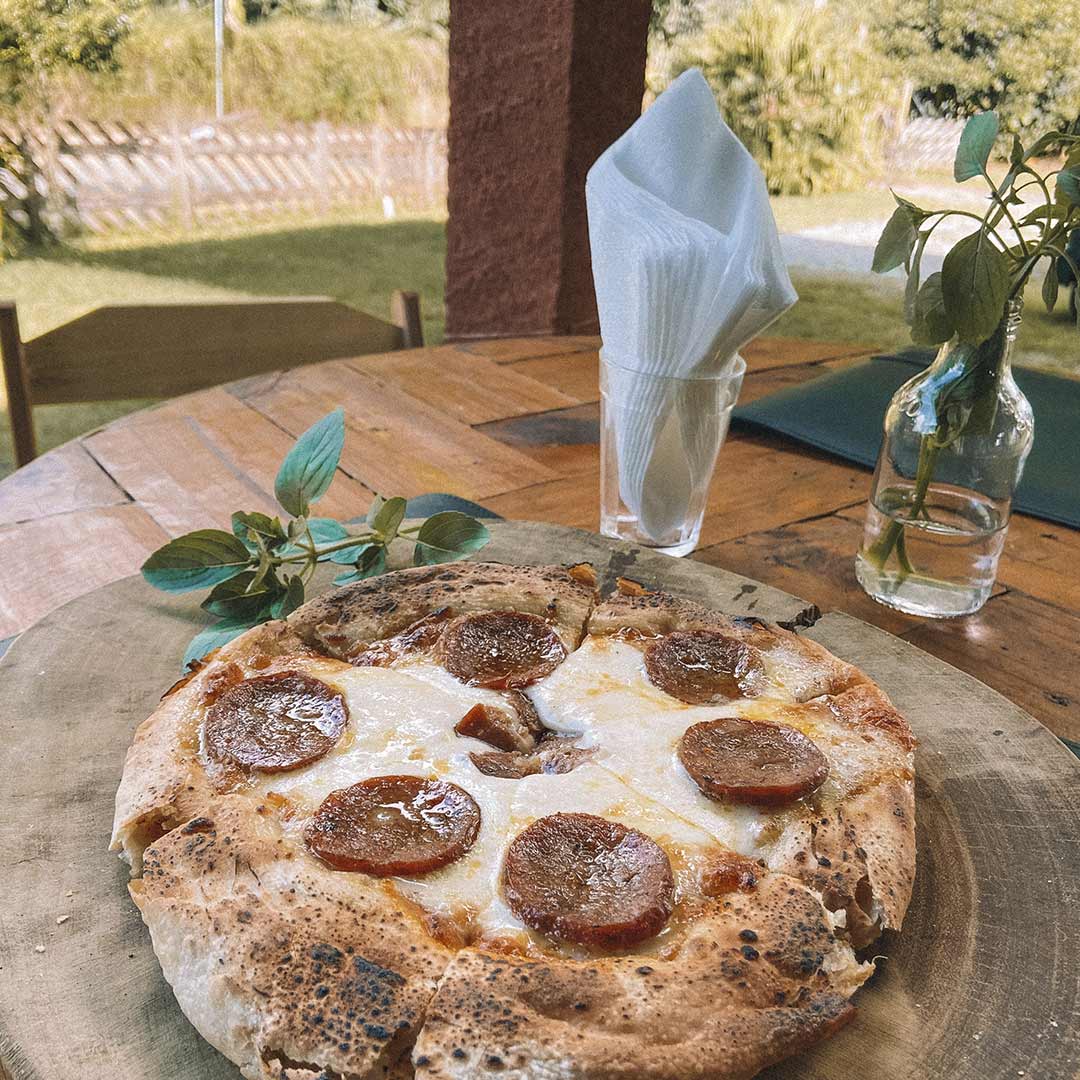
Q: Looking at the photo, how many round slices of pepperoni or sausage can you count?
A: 6